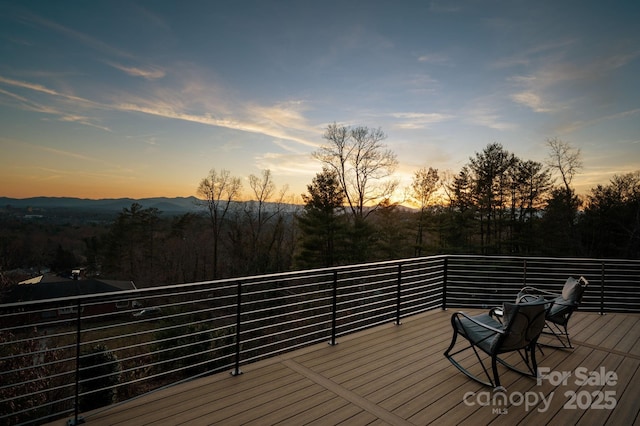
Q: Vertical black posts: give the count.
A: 7